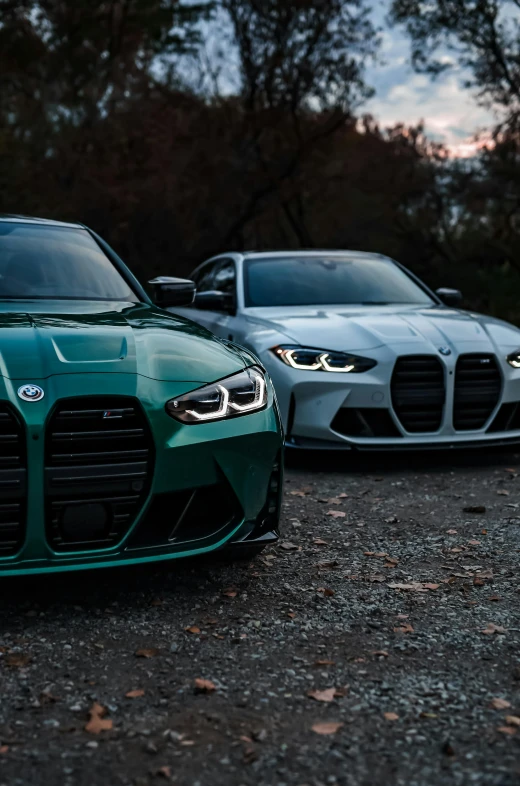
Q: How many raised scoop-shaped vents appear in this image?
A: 3